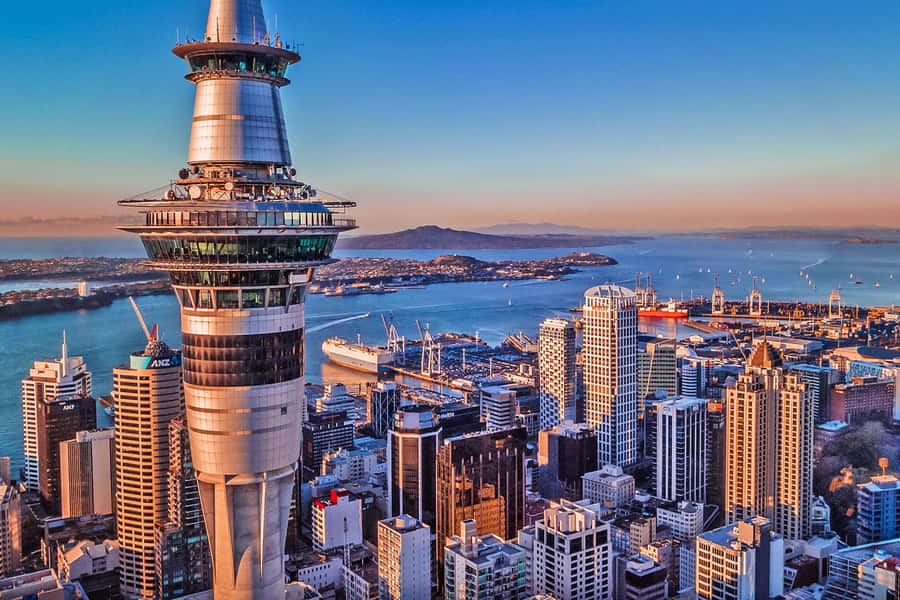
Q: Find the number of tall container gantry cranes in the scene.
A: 7